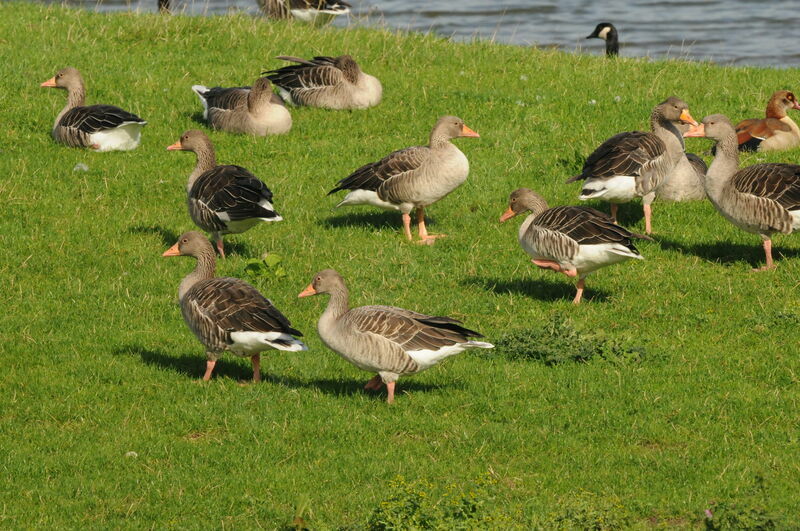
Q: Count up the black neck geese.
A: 1